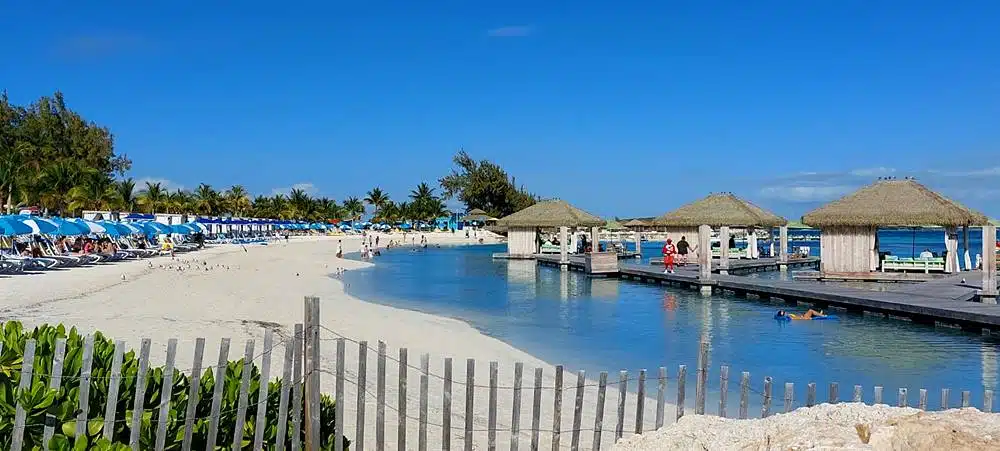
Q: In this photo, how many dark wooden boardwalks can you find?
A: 1